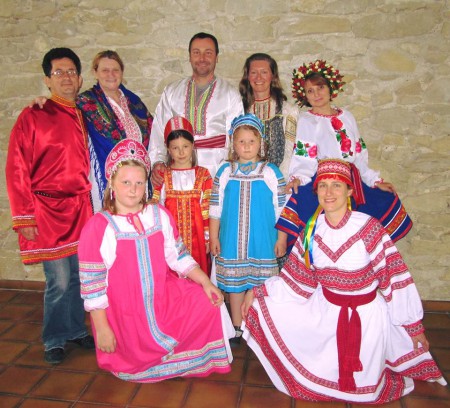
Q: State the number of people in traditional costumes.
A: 9